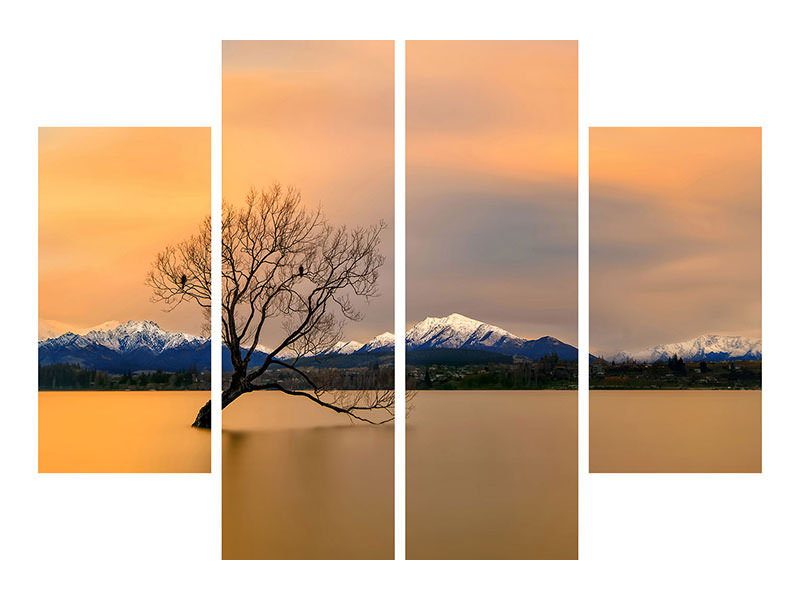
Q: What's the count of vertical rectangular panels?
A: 4